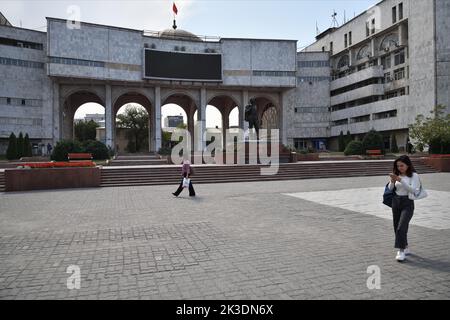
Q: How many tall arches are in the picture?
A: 5